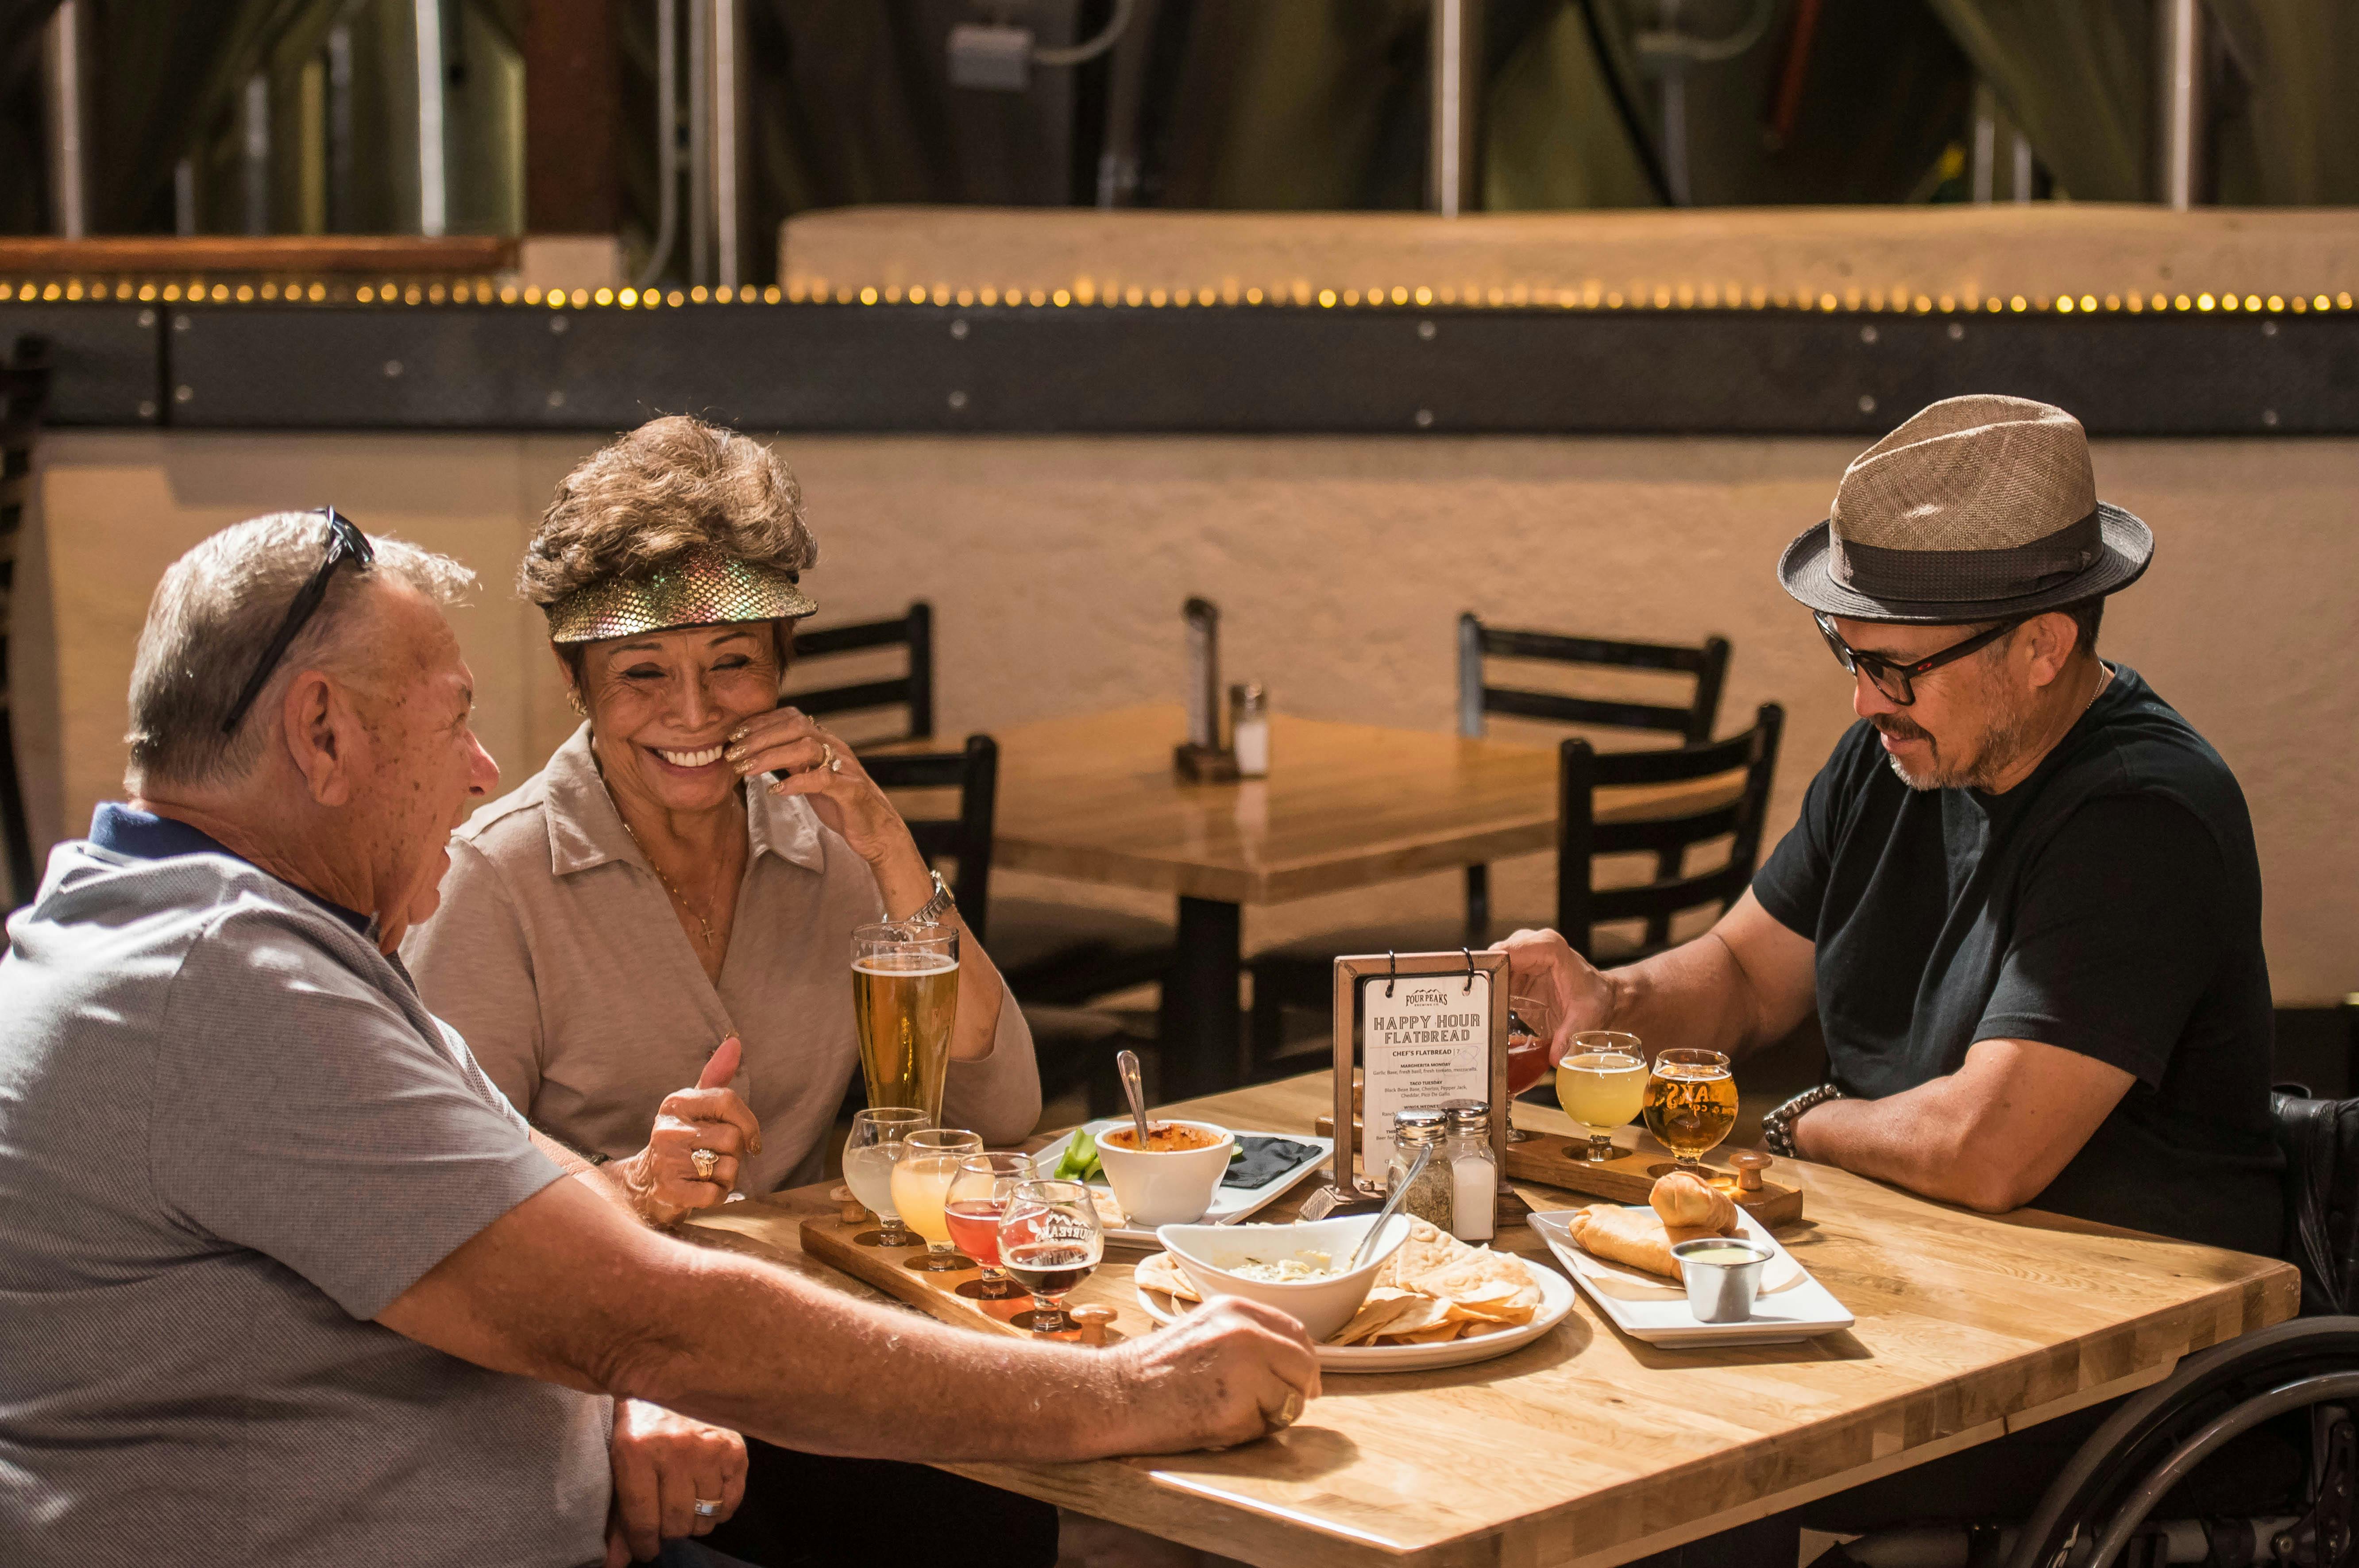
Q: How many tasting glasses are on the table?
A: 7